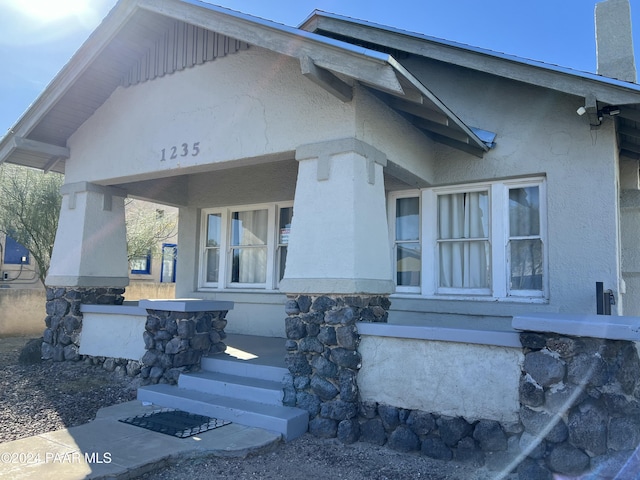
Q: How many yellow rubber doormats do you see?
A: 0